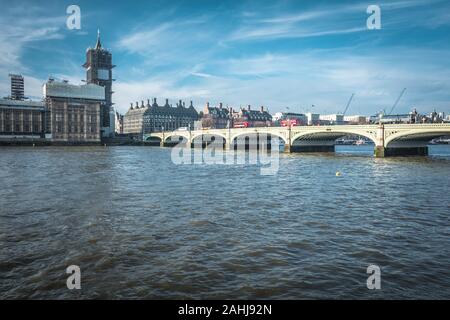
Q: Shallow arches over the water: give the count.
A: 6